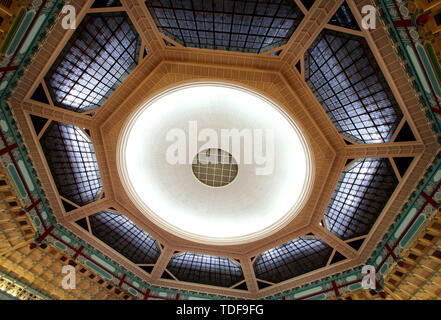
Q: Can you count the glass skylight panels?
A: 8